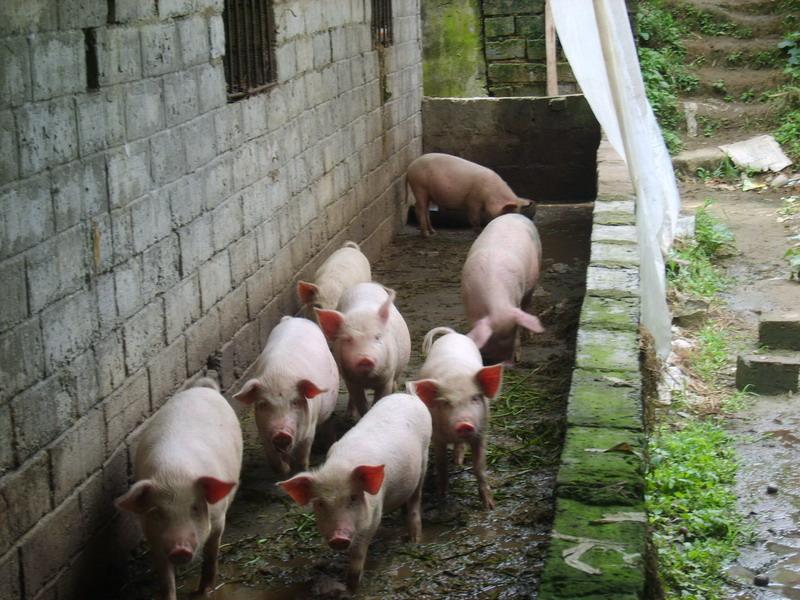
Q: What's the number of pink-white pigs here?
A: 8